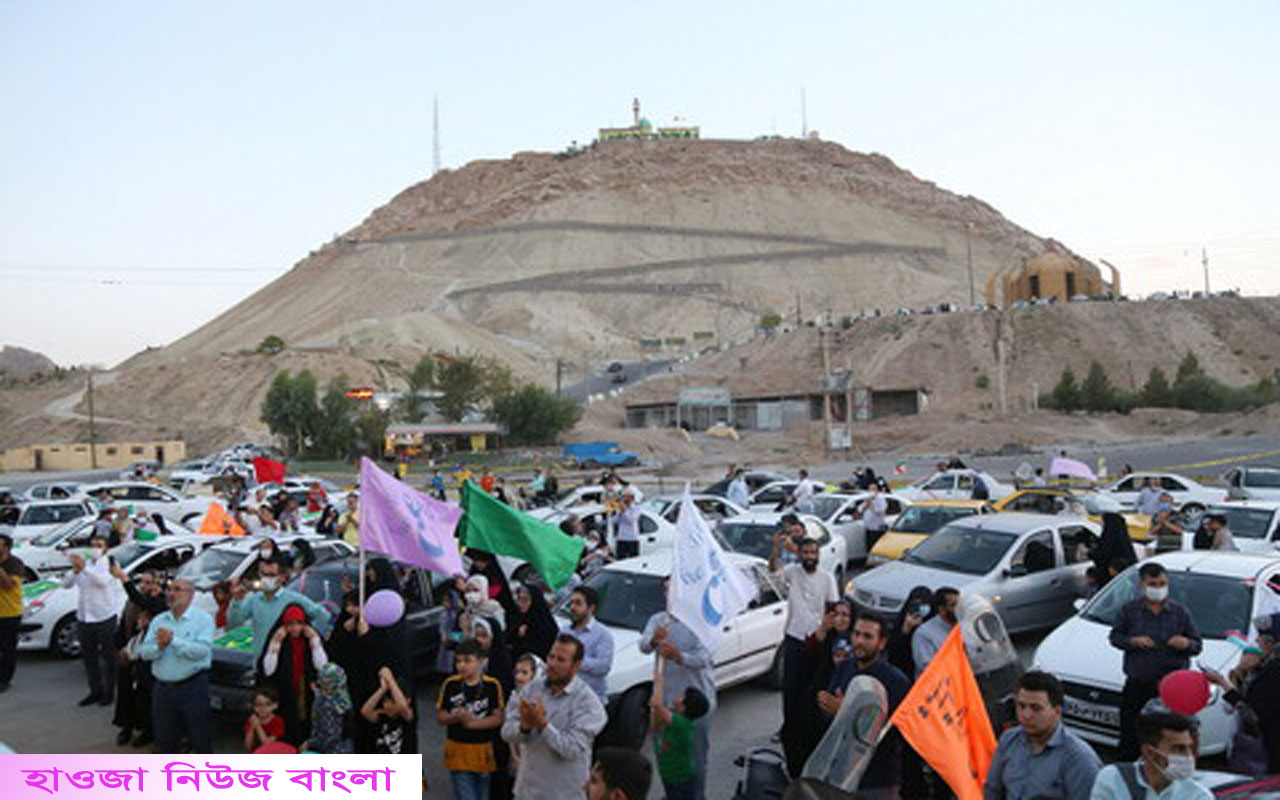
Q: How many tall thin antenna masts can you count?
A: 2